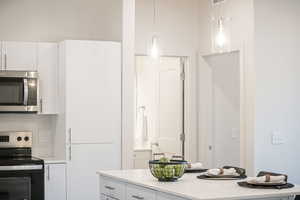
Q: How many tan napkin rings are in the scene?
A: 3